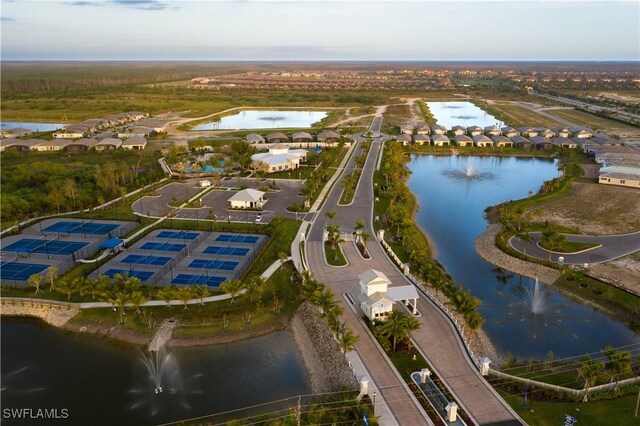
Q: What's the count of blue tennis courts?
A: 11